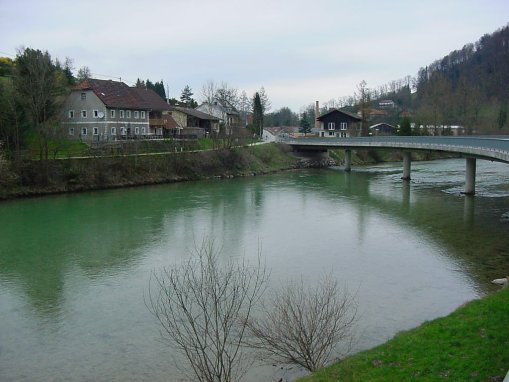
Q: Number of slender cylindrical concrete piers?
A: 3